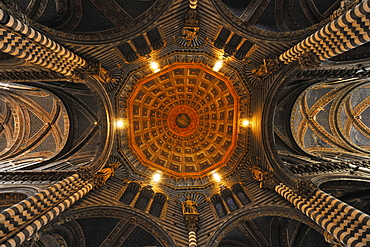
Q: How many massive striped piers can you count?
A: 4